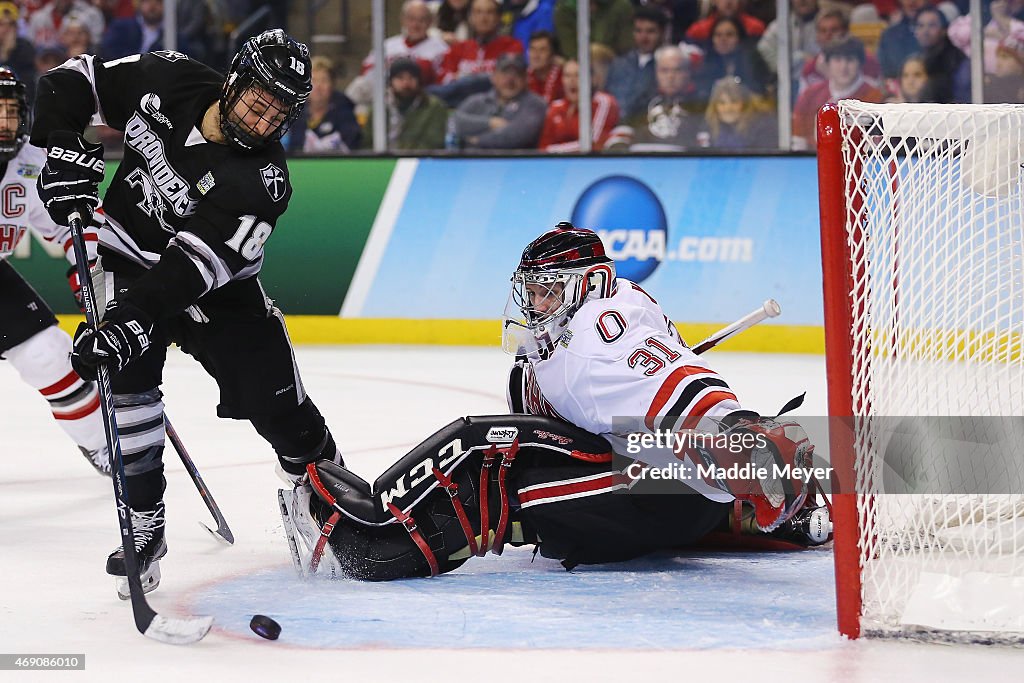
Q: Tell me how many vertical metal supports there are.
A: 5